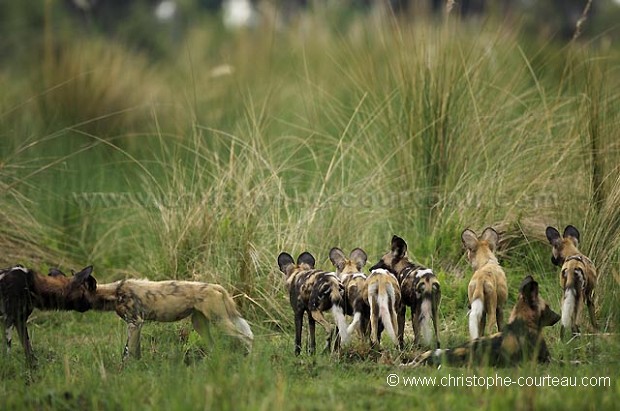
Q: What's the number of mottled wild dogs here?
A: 9